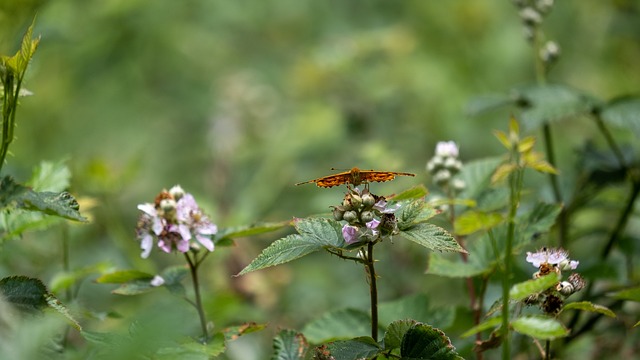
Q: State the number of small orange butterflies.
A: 1